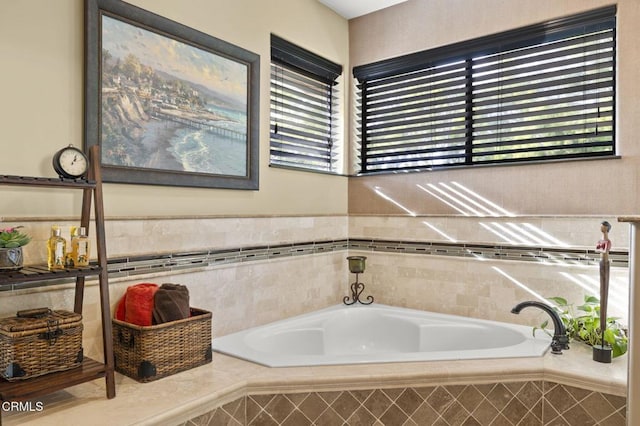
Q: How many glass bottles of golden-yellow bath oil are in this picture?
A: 2